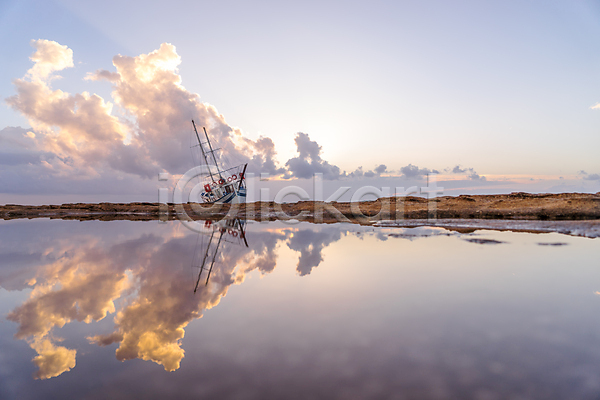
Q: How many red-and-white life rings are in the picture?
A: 4